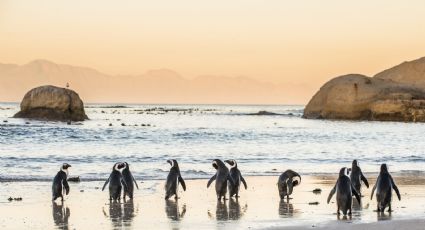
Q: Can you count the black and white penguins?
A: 10